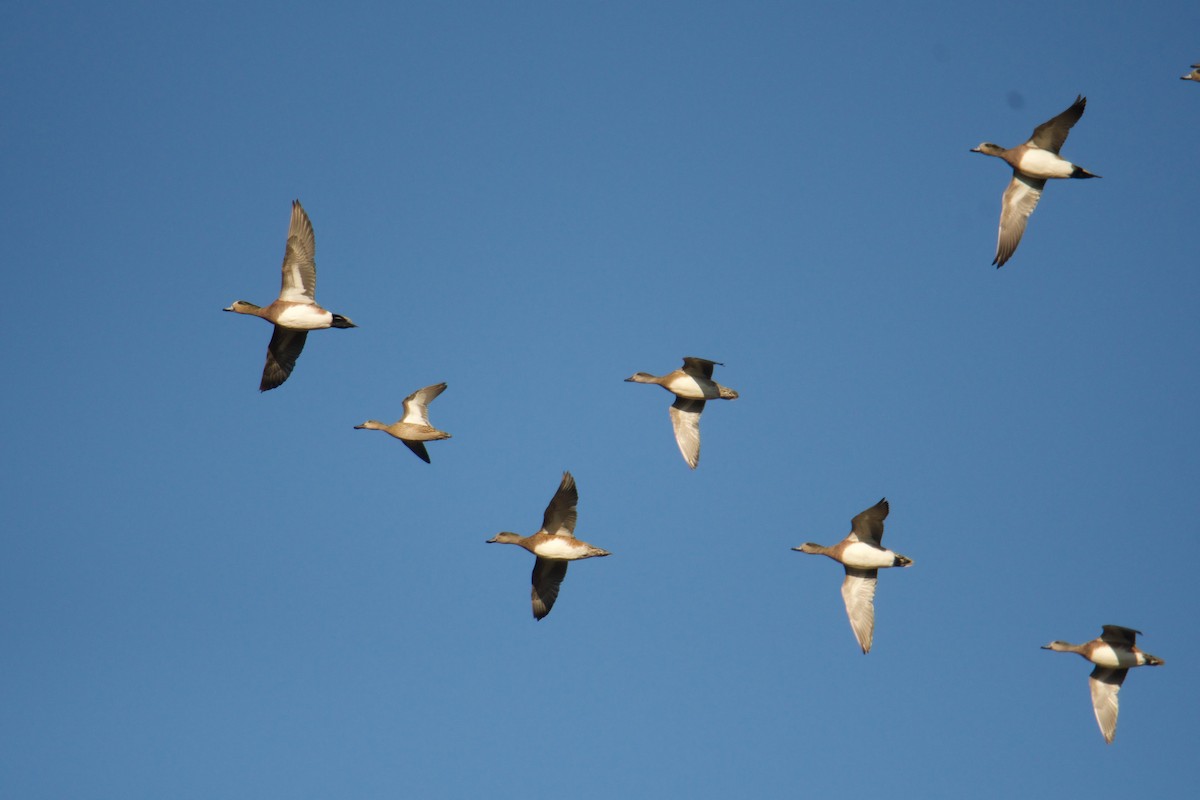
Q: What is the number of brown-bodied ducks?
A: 1